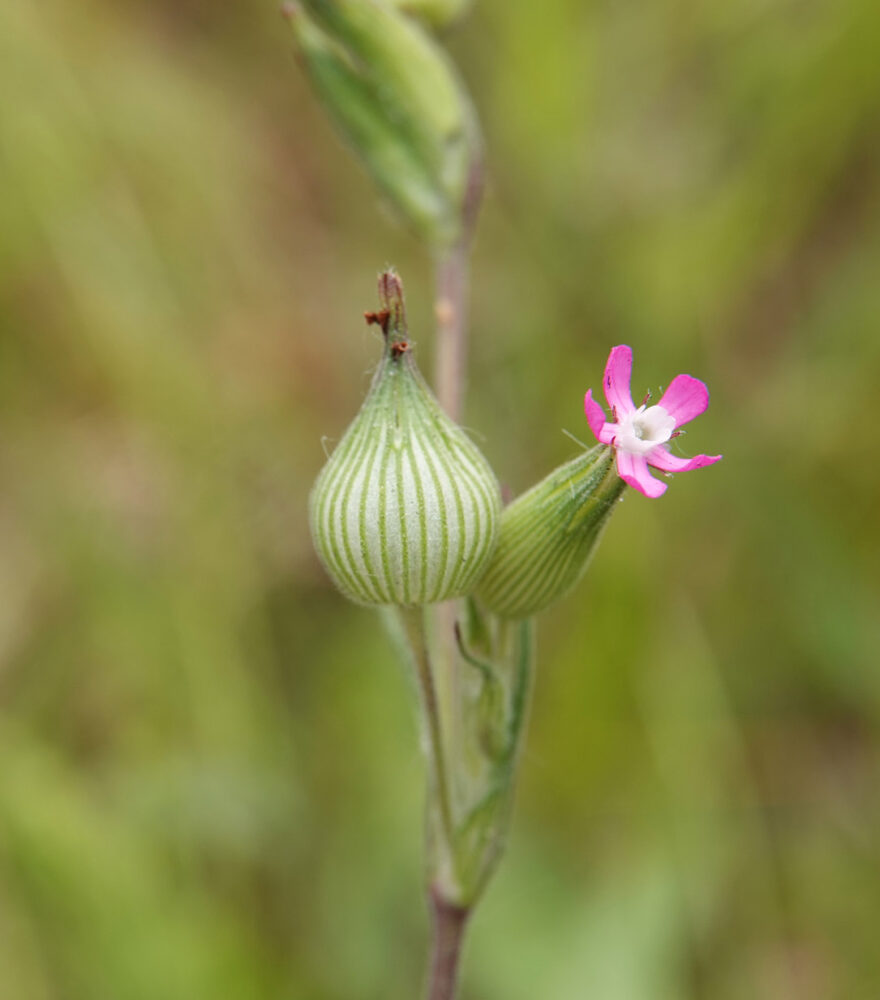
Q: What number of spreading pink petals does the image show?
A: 5